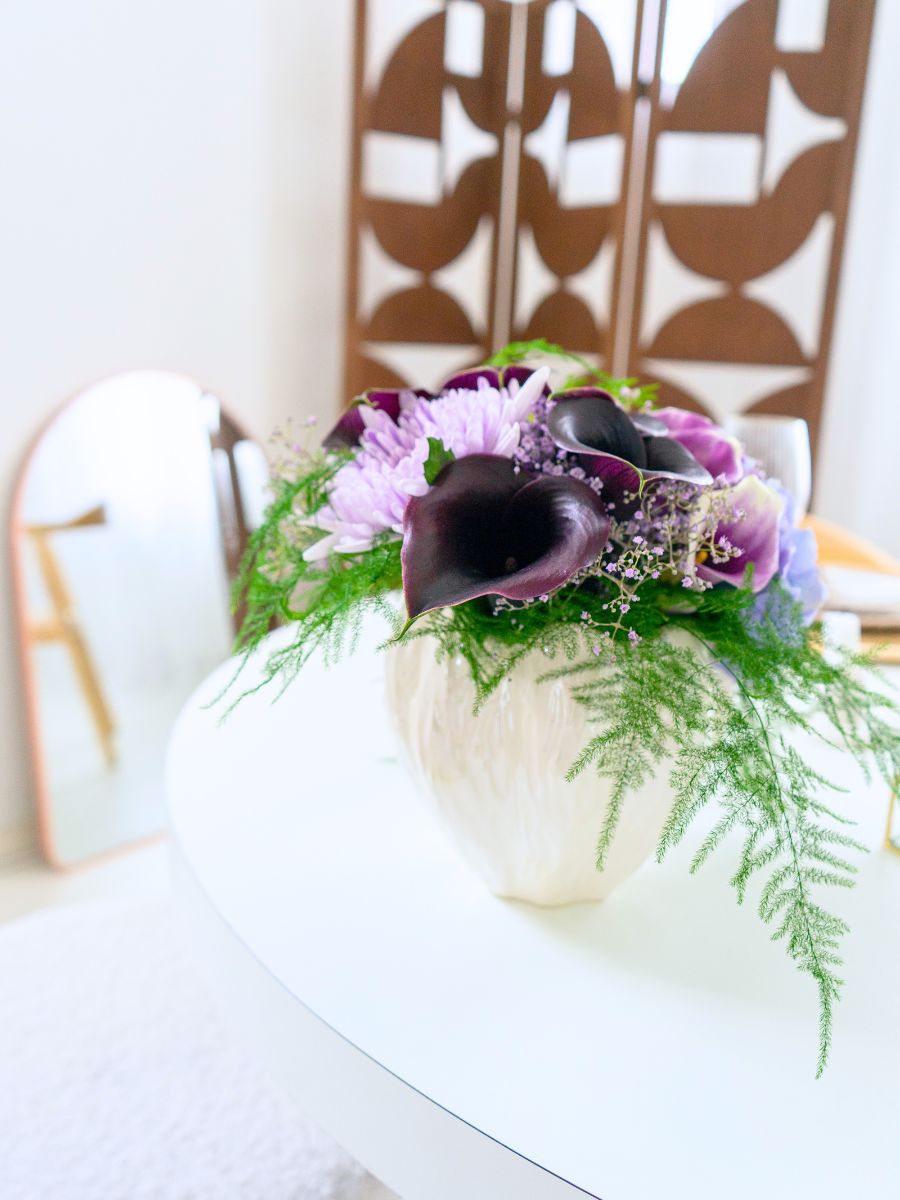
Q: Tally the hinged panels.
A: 3